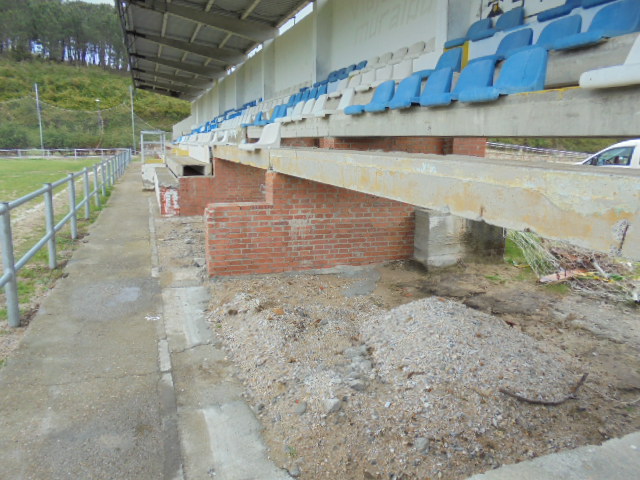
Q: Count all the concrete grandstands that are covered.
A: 1